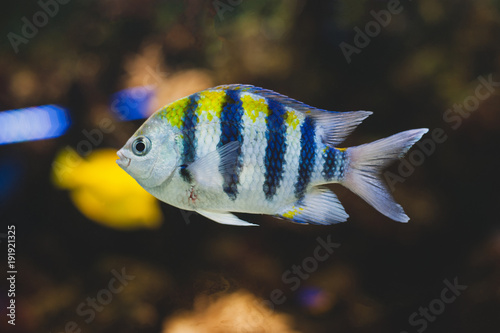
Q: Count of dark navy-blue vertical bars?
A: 5